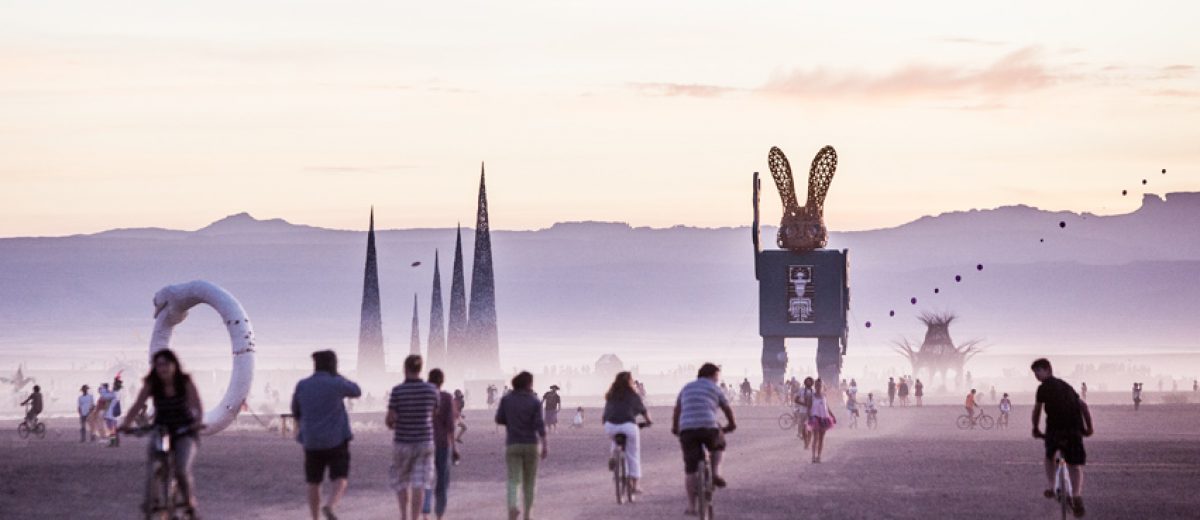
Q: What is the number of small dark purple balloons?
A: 11